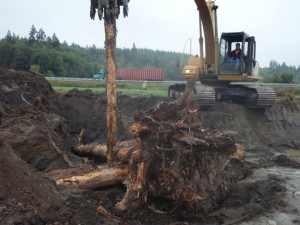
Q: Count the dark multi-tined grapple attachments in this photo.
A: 1